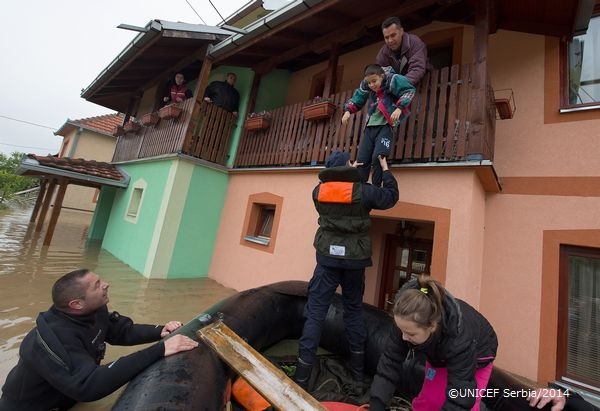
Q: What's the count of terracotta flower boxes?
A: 7